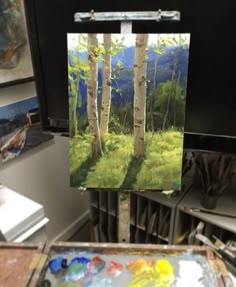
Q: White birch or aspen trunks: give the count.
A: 3